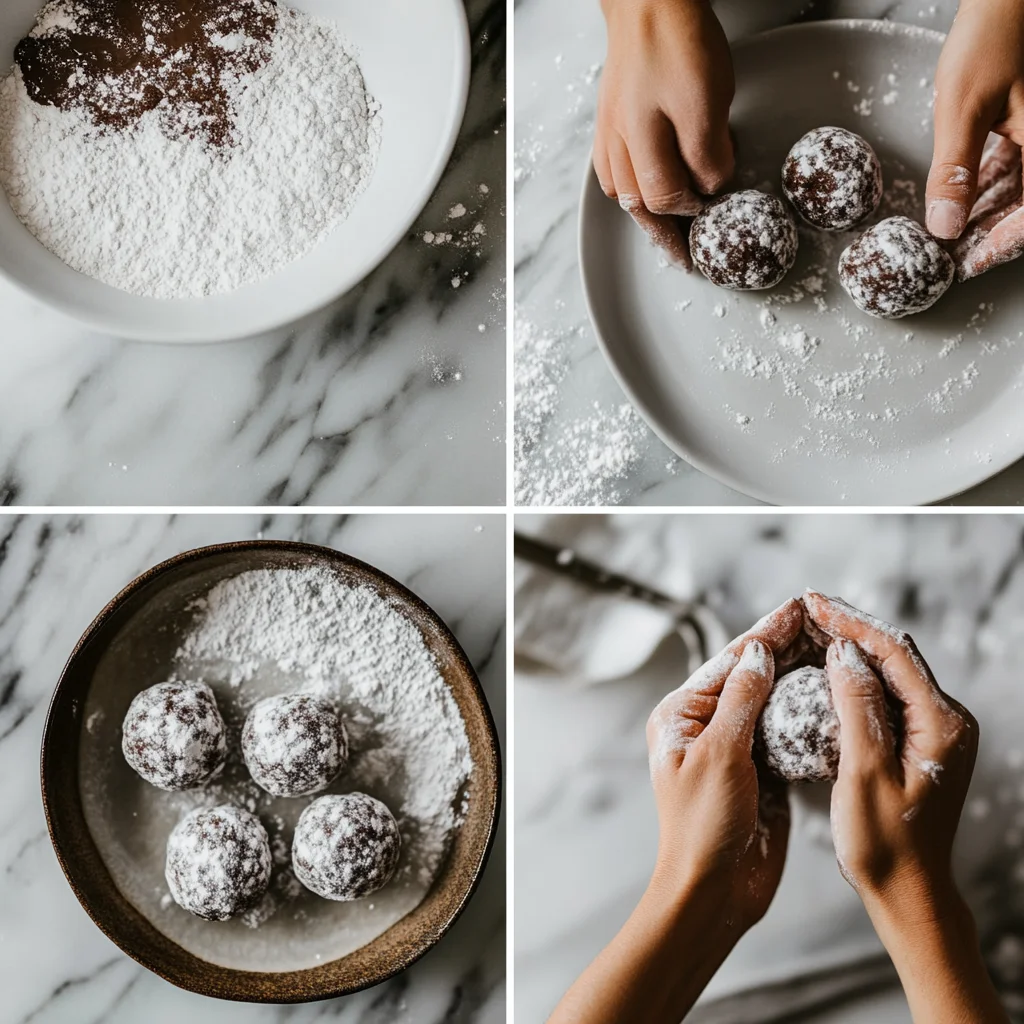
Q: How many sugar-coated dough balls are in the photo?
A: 8